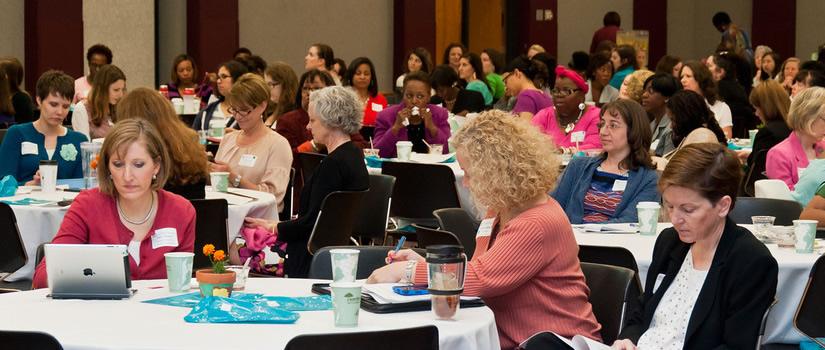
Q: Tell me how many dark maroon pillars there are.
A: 6